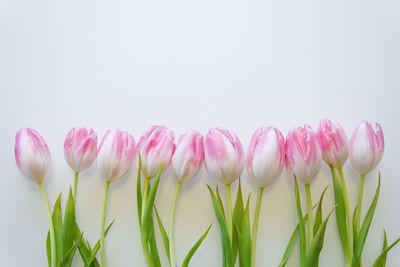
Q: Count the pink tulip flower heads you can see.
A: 10